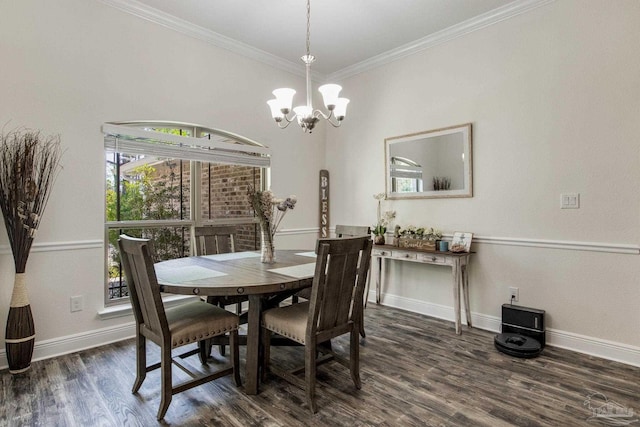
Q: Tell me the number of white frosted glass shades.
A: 5